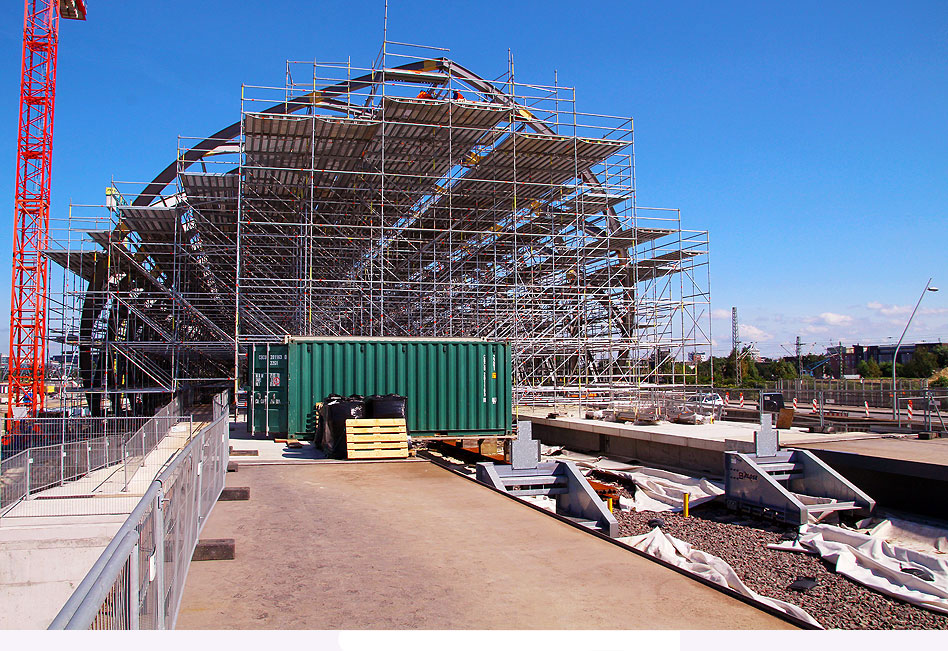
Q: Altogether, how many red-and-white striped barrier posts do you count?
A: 6